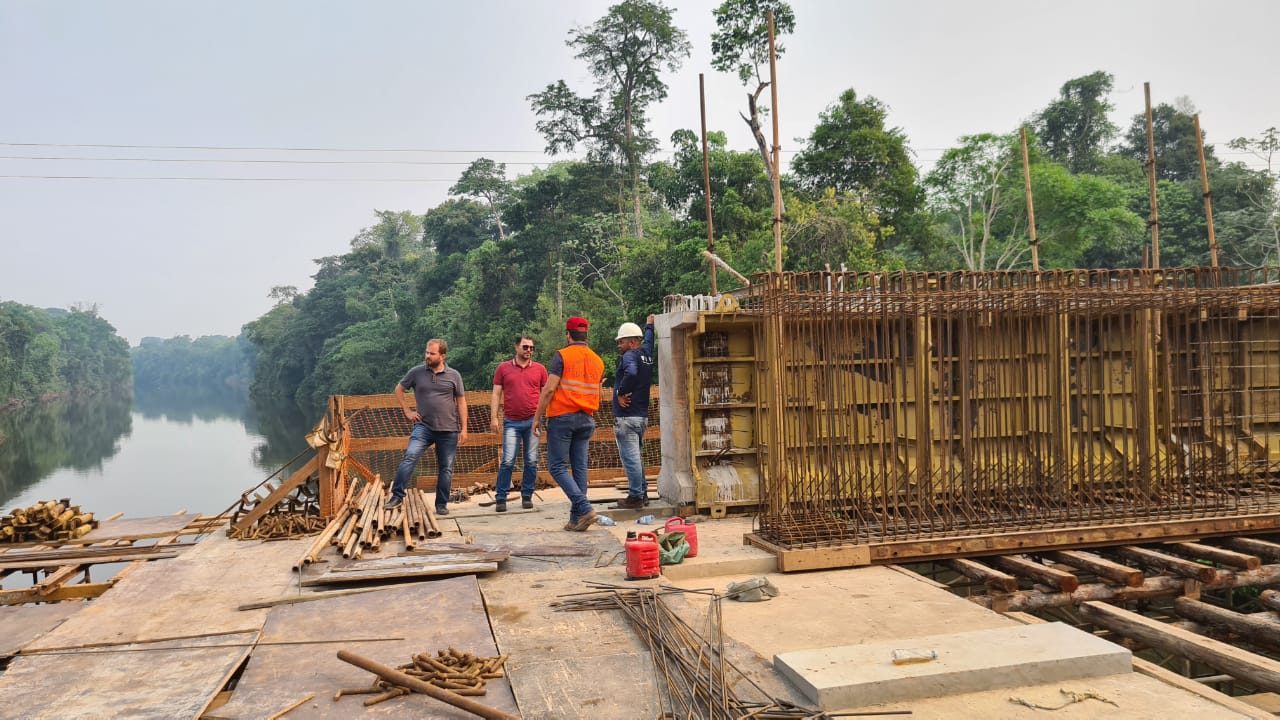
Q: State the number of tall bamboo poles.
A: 5